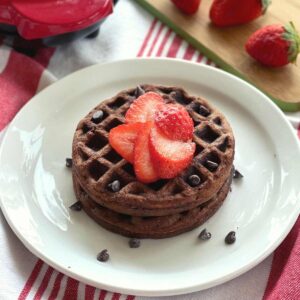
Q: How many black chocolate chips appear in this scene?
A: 13